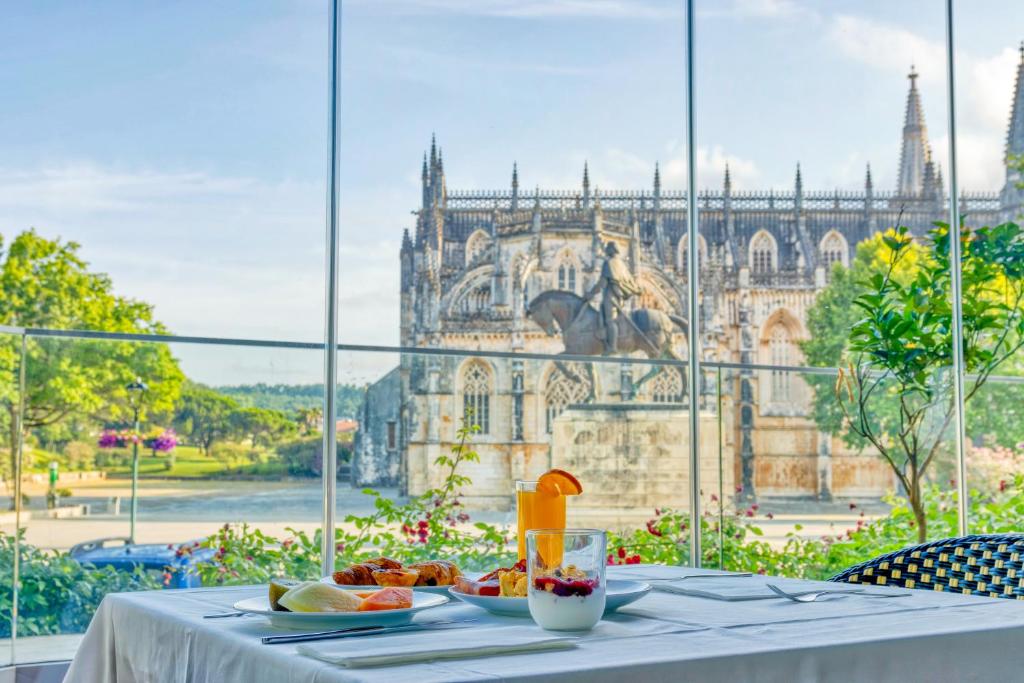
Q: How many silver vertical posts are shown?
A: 3